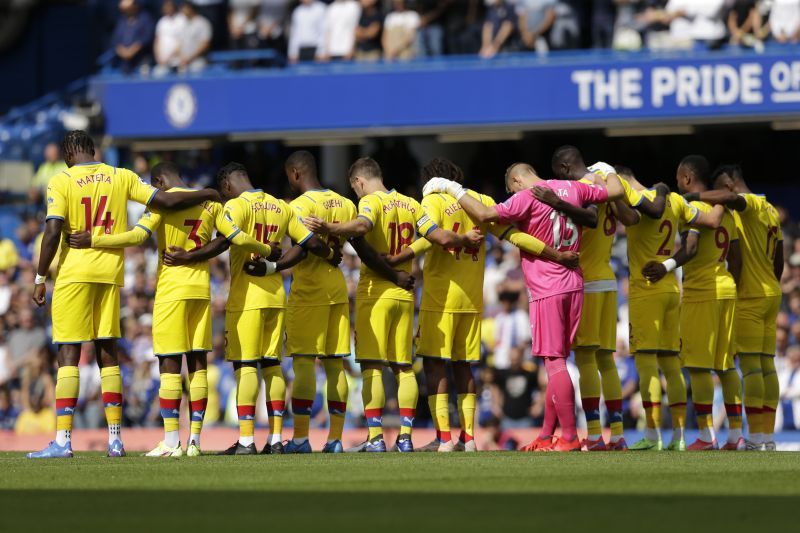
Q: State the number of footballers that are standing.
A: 11